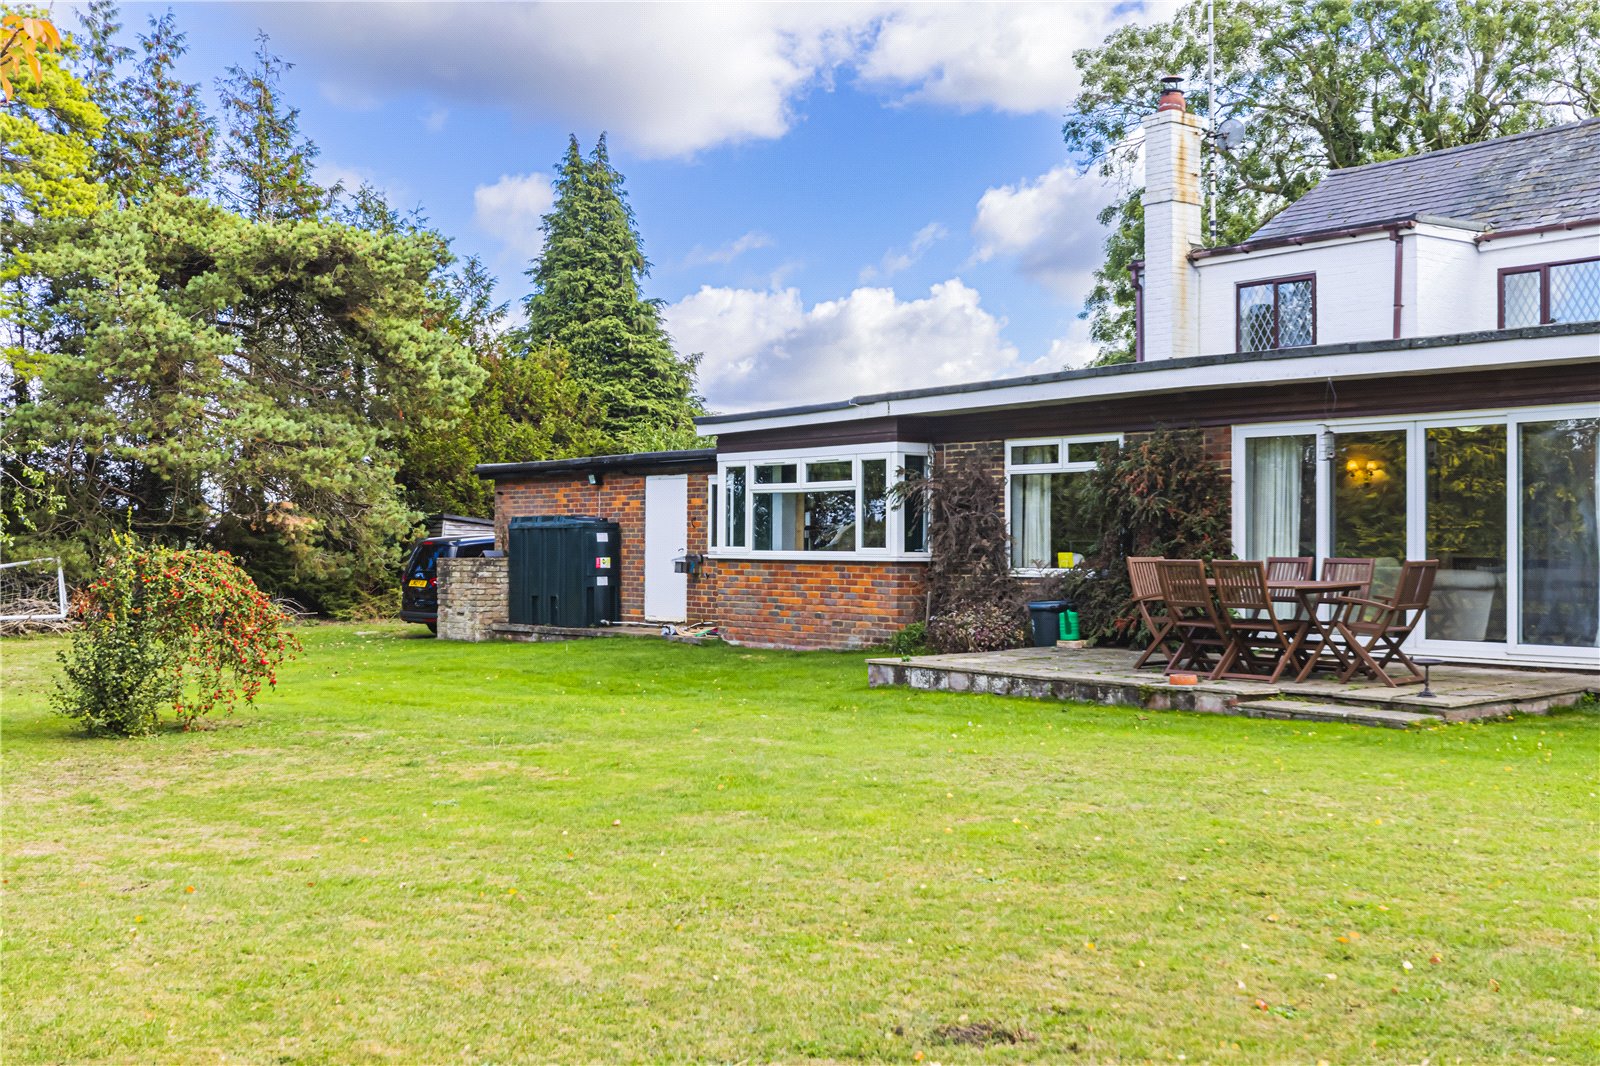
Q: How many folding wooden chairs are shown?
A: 6